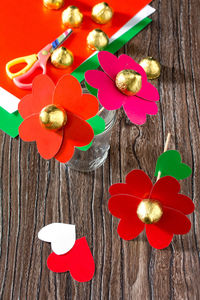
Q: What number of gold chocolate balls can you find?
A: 9